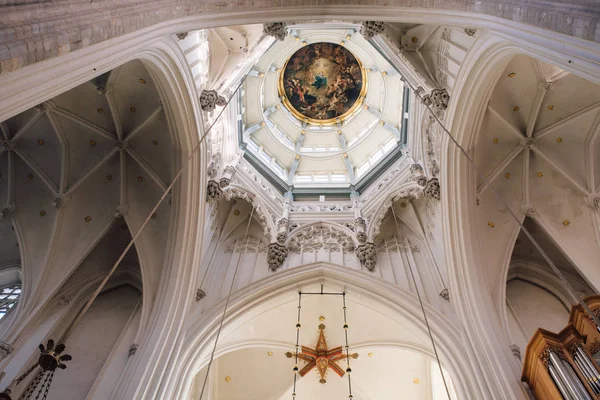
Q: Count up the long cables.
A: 4